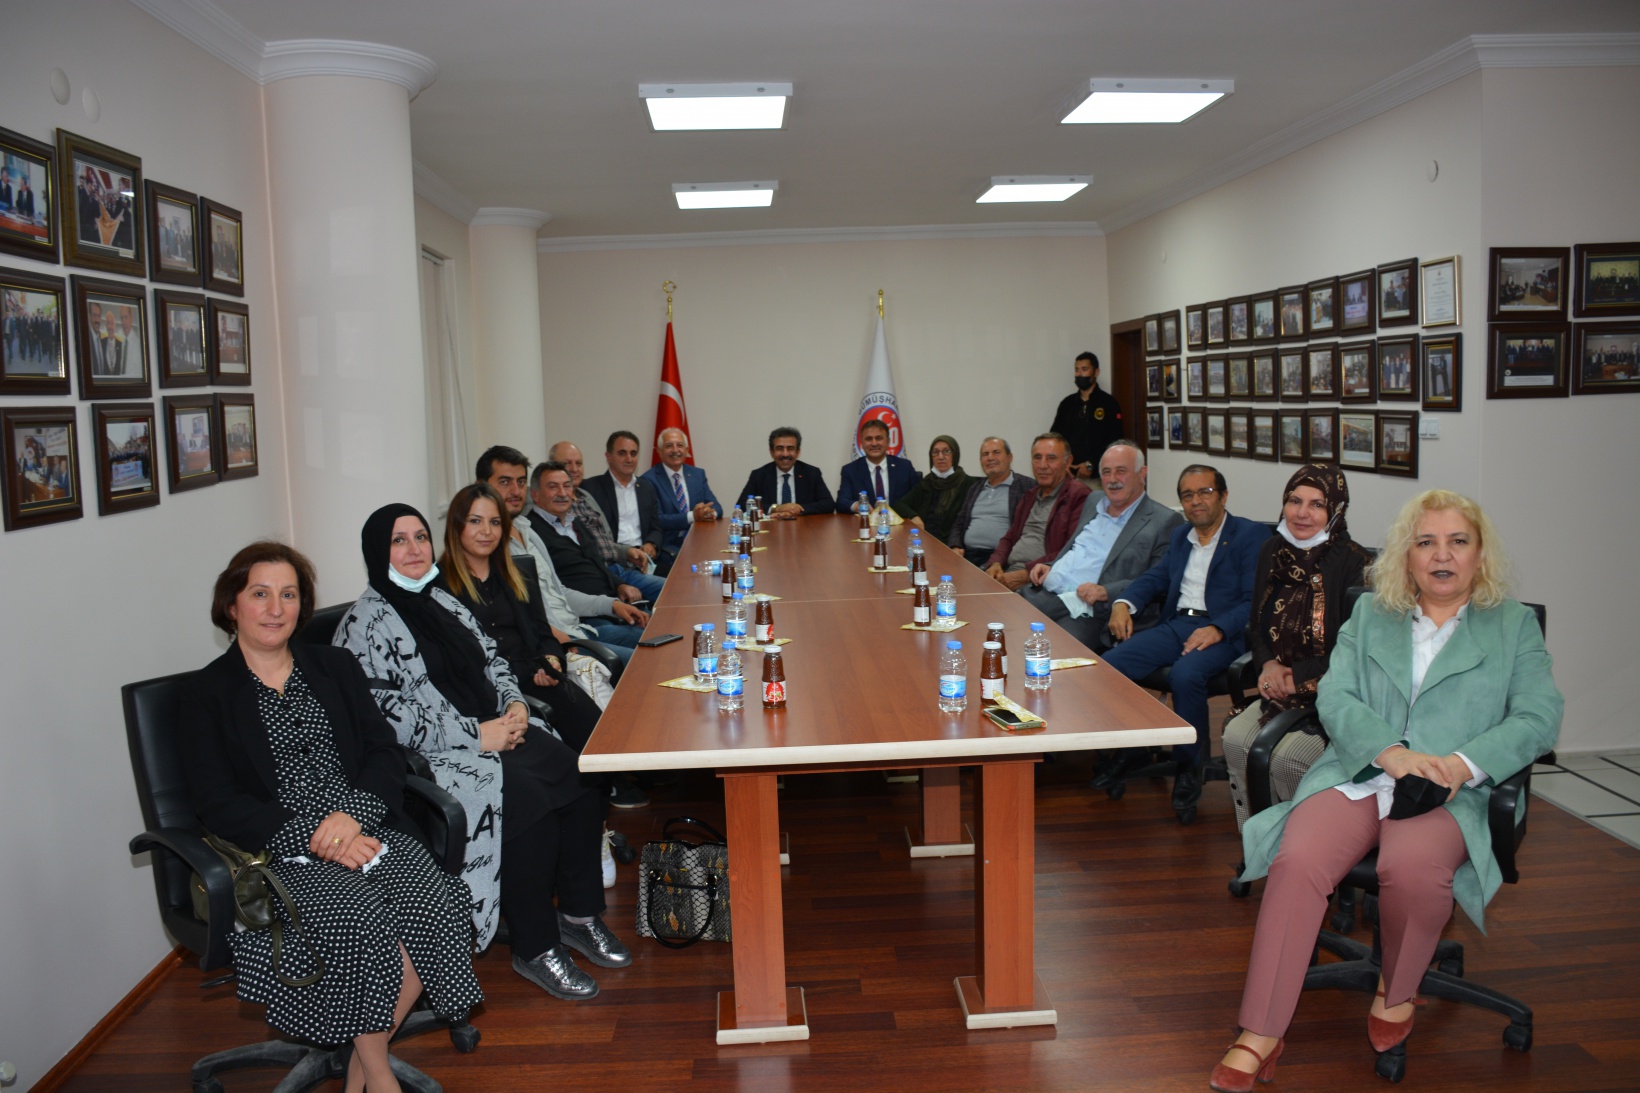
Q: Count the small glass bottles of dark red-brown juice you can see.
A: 14